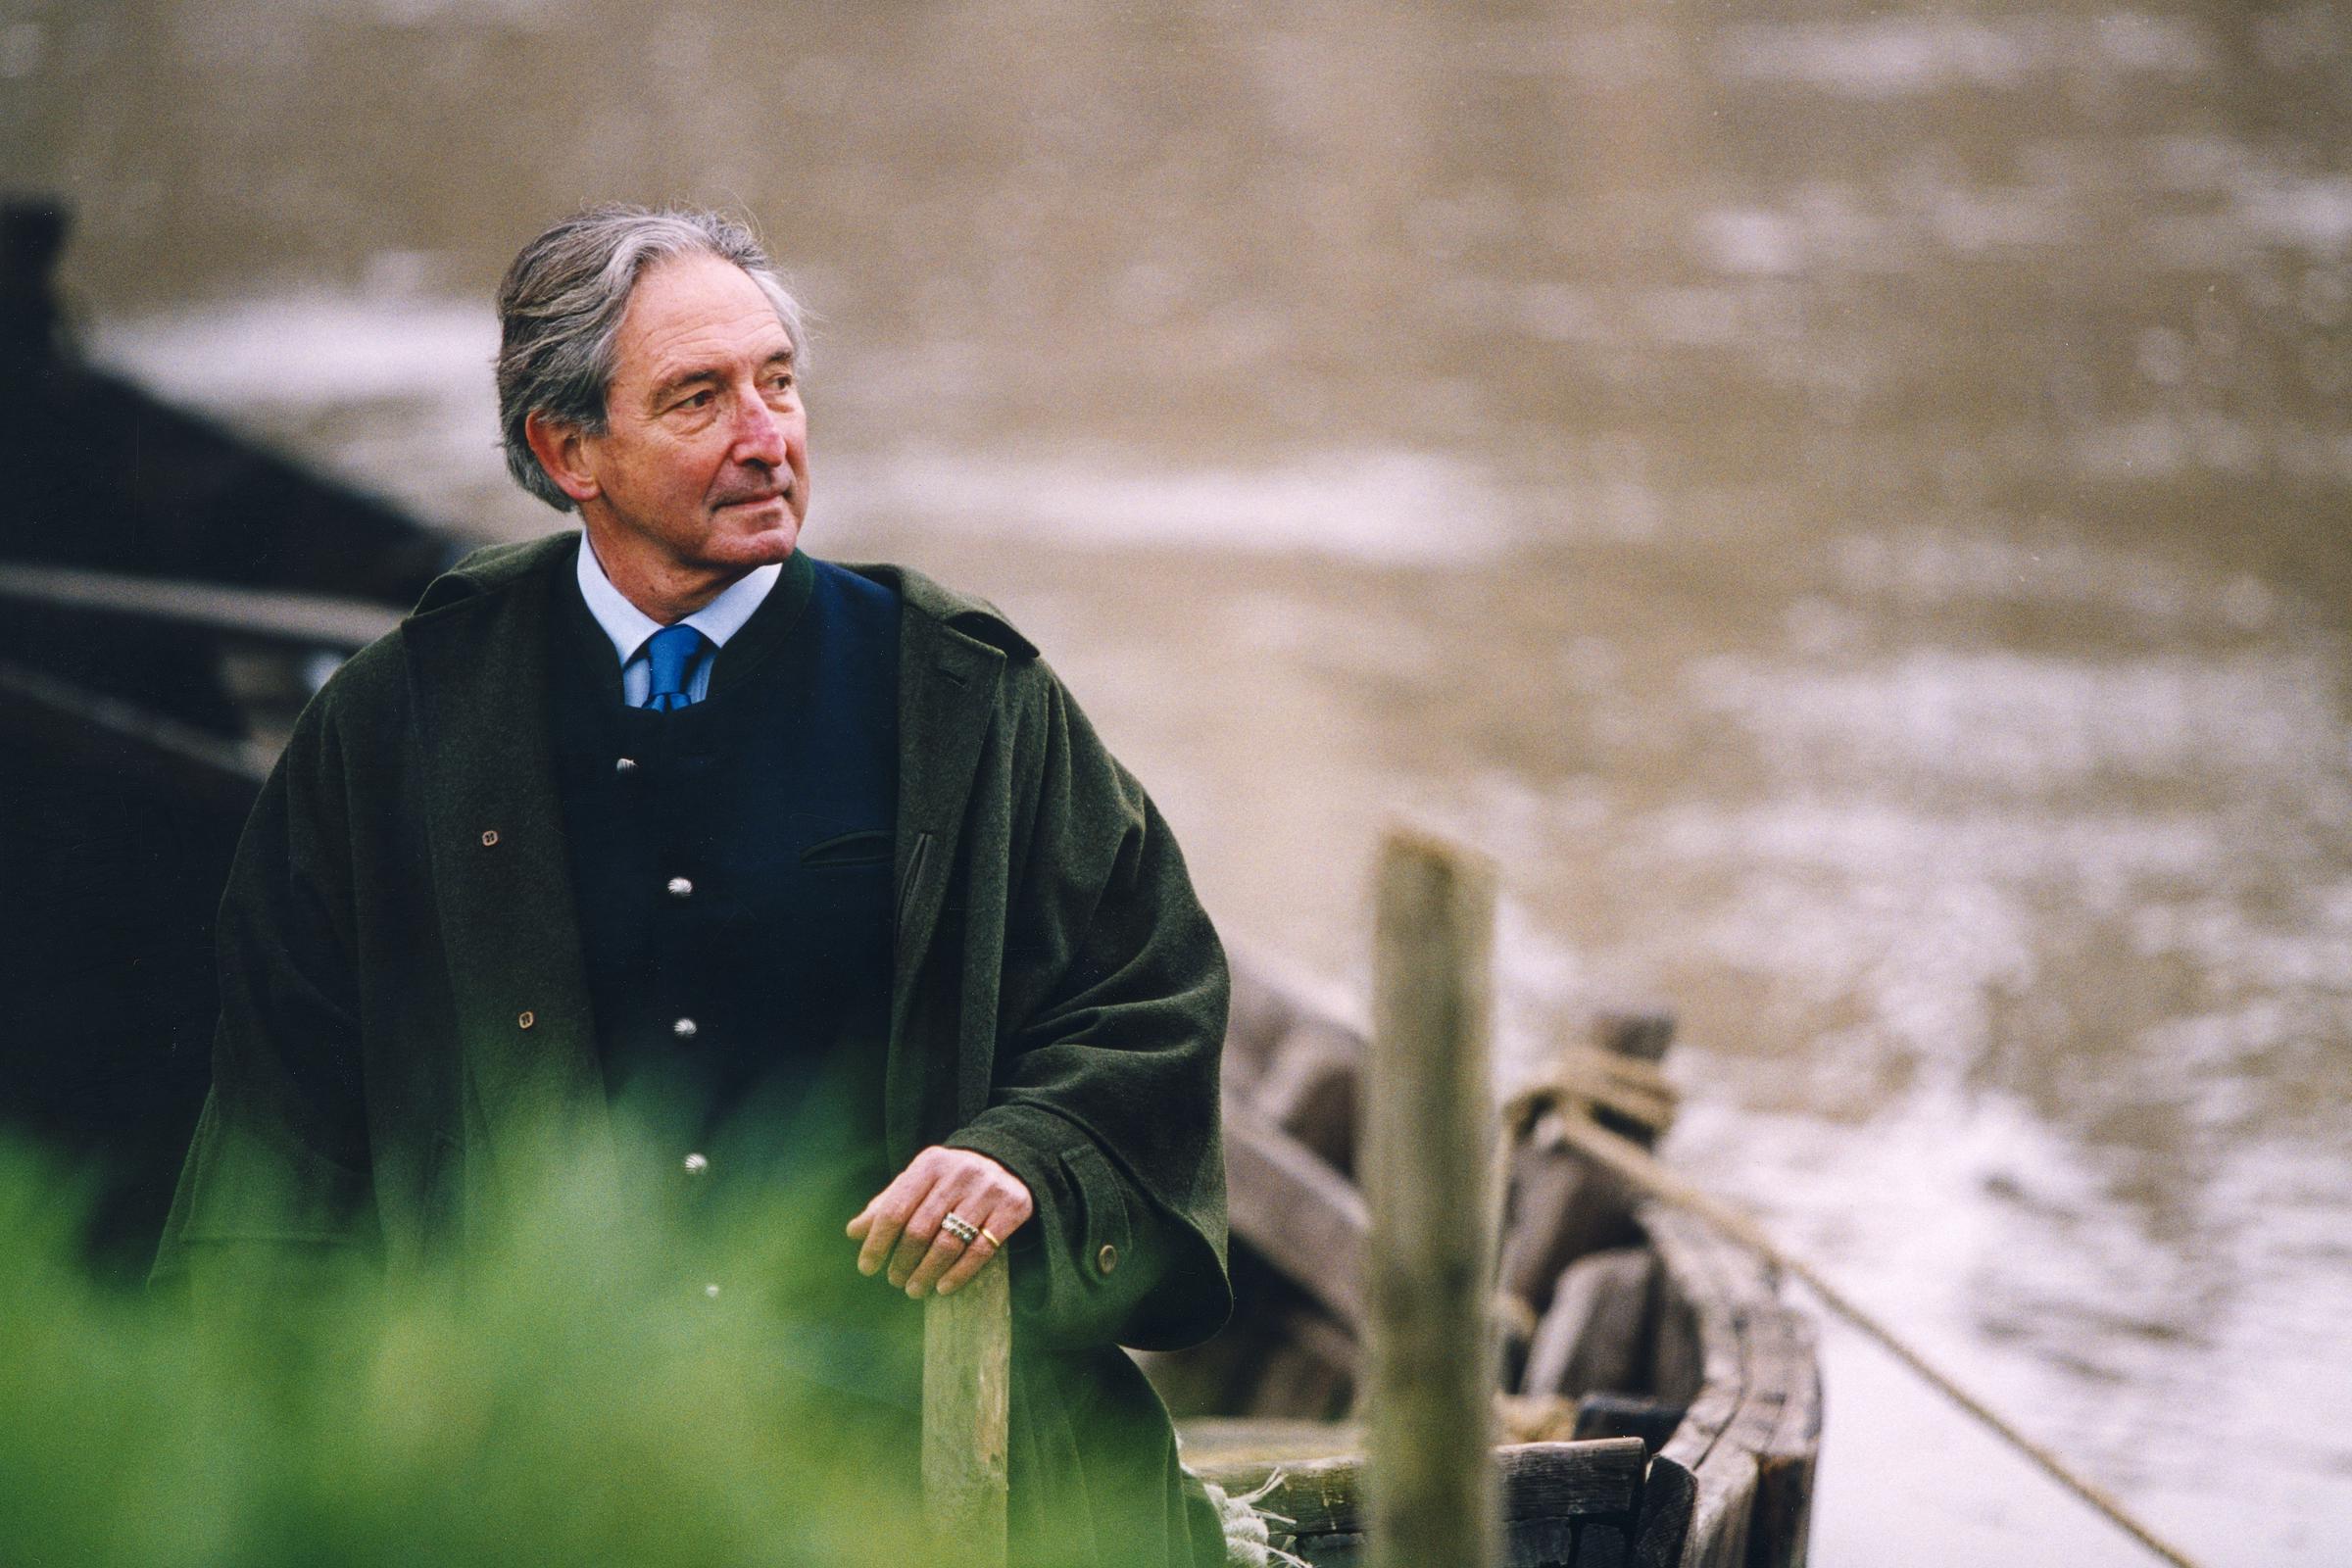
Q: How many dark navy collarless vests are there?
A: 1